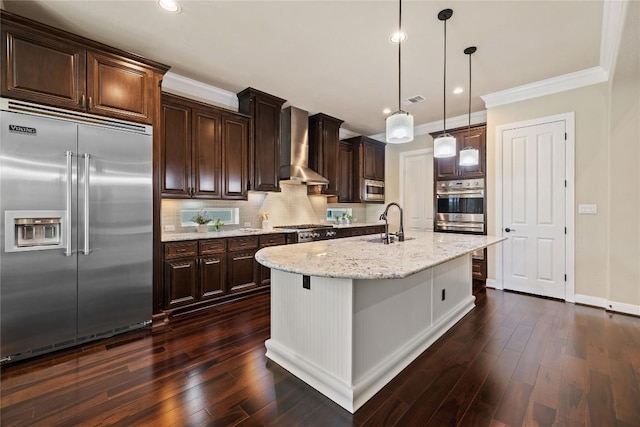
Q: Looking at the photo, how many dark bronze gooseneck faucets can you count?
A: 1